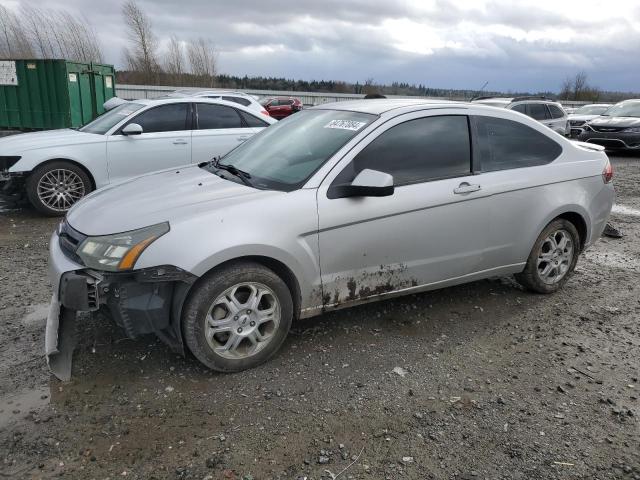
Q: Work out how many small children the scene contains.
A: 0